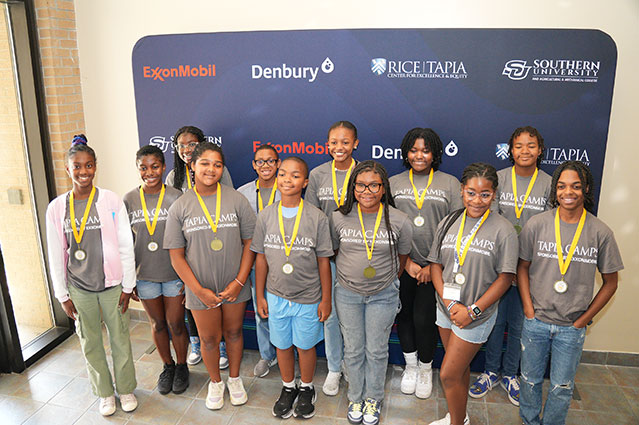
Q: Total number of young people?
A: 12